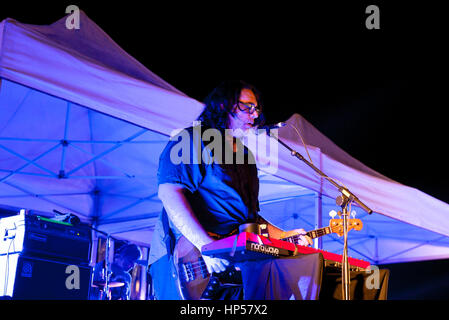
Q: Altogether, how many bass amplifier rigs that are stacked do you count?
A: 2